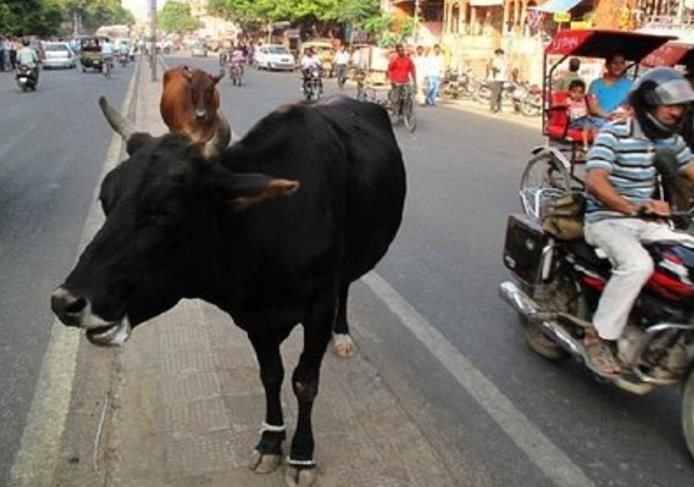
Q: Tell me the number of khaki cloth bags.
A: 1